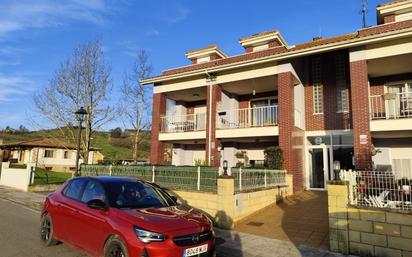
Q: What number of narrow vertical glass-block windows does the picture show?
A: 2